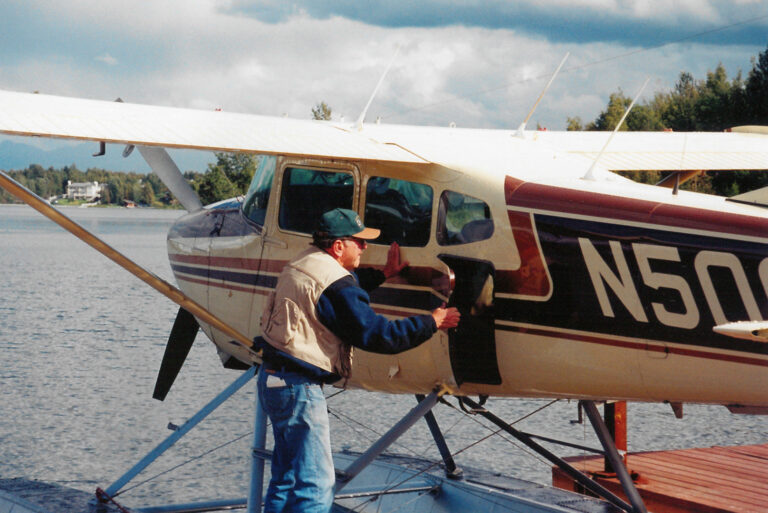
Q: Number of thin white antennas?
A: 3